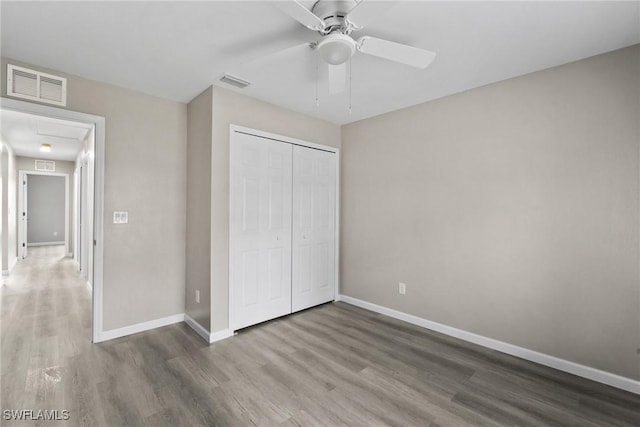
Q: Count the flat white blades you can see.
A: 5